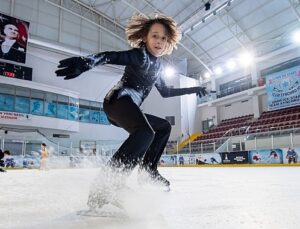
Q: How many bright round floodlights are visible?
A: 6